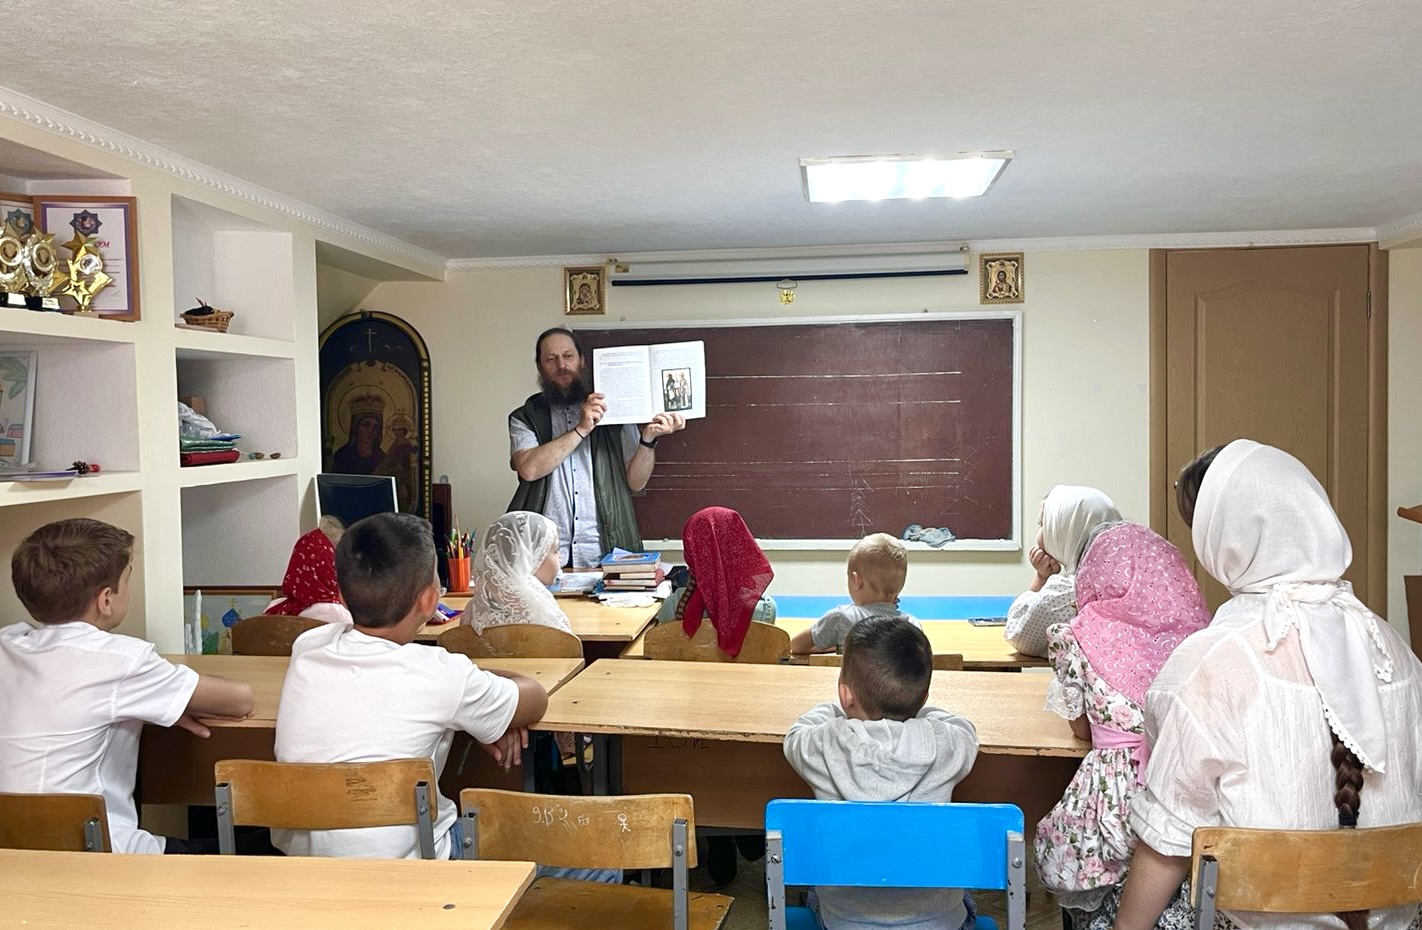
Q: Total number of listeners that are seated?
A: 10